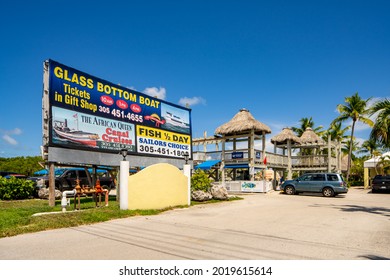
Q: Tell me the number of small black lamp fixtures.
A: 2